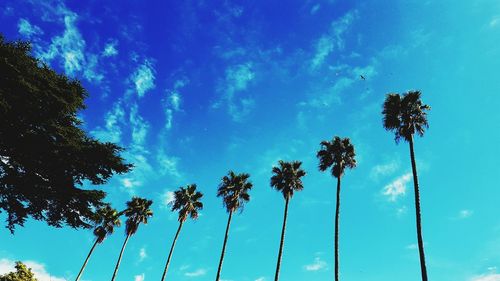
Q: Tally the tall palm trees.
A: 7